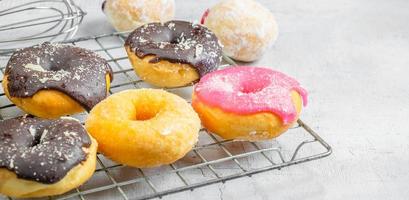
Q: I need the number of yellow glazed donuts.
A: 1